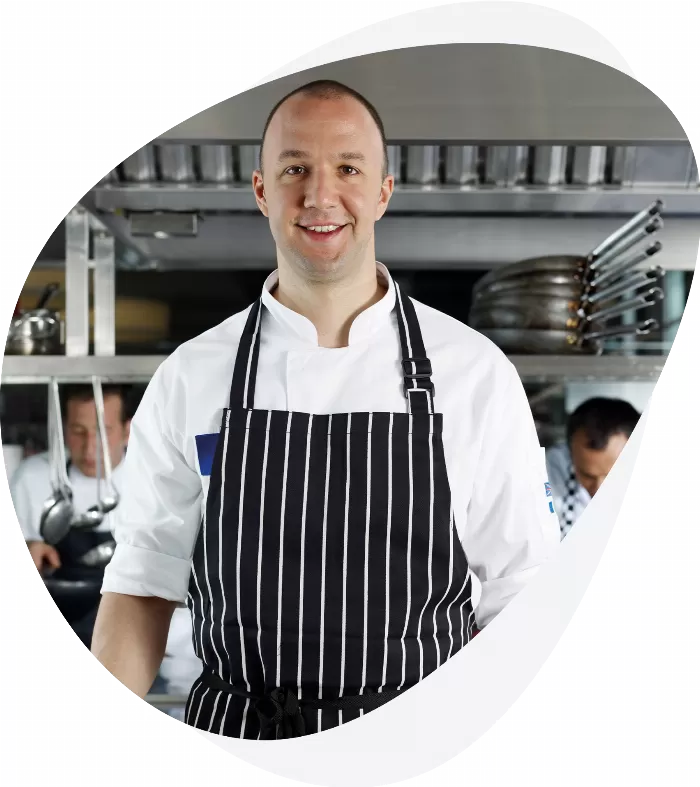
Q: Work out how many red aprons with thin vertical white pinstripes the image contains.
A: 0